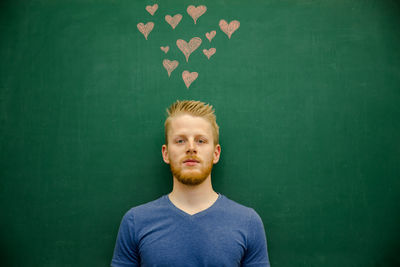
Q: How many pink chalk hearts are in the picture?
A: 11